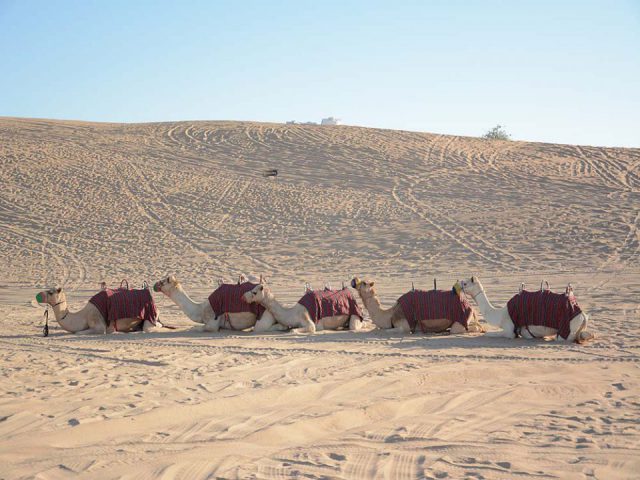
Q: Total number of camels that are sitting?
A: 5